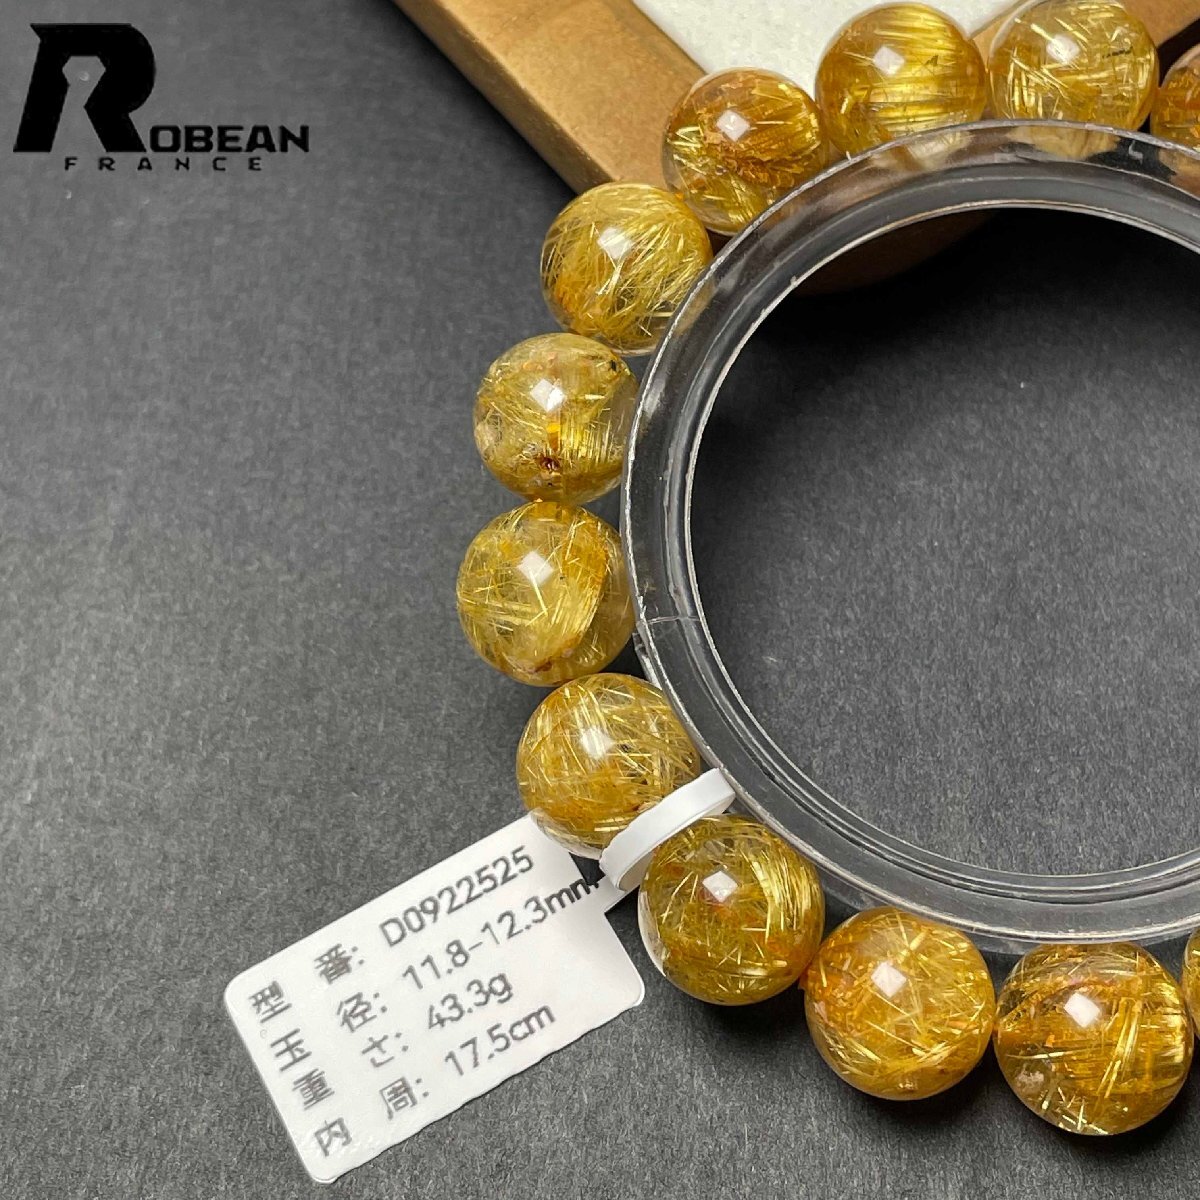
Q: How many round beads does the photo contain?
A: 12